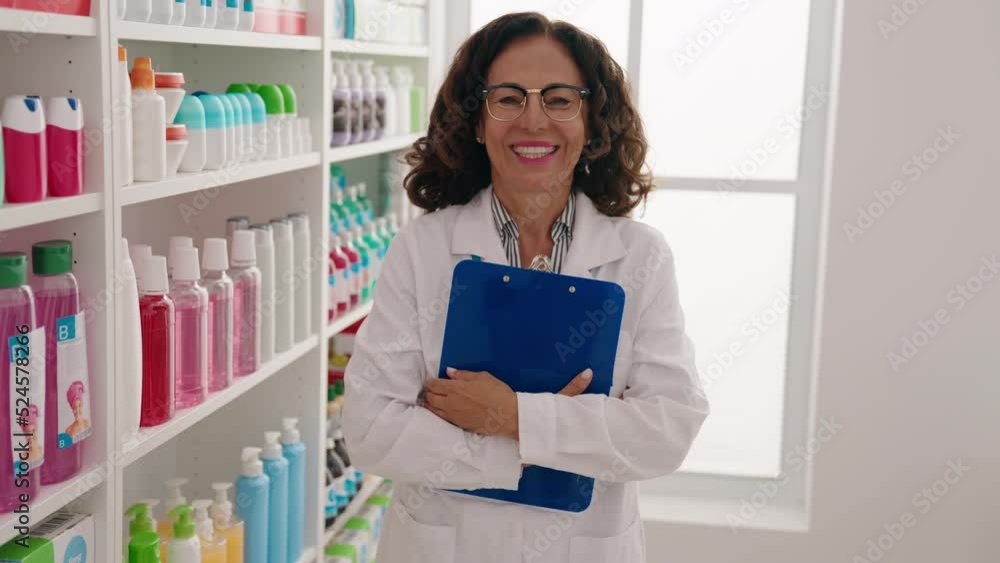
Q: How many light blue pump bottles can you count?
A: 3